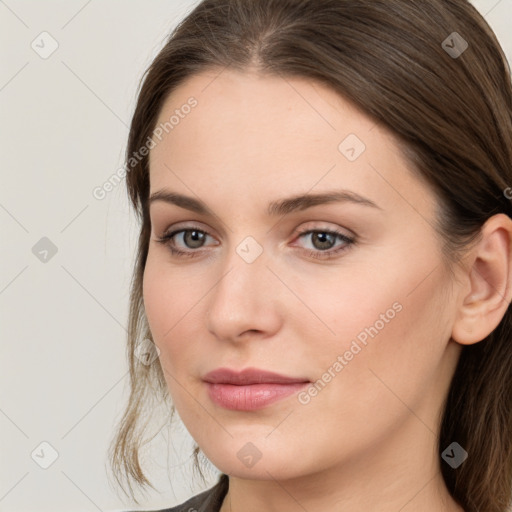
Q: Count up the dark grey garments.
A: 1